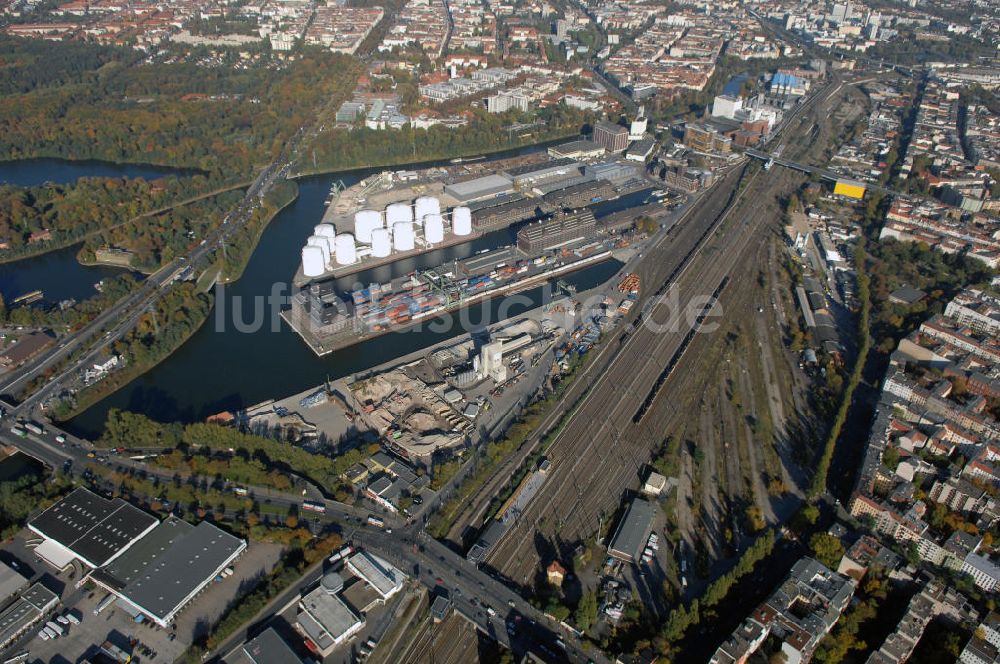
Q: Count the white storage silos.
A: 11